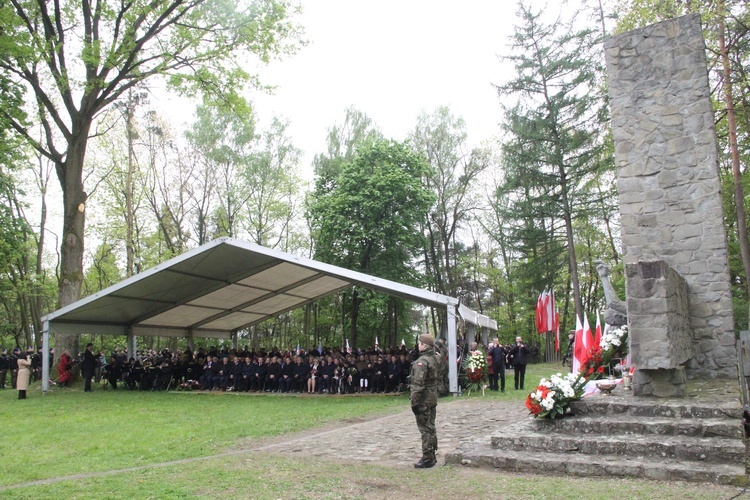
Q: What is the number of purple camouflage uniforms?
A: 0